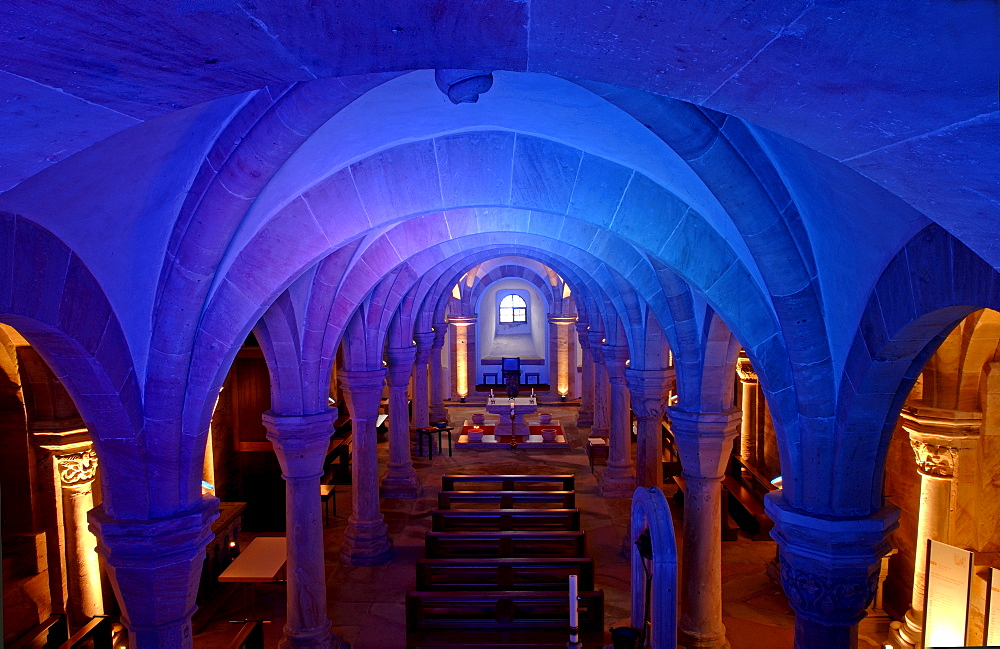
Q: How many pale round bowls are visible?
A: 4